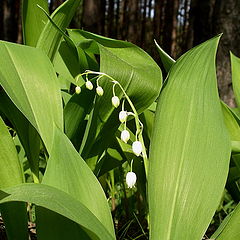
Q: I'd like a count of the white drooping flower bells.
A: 8